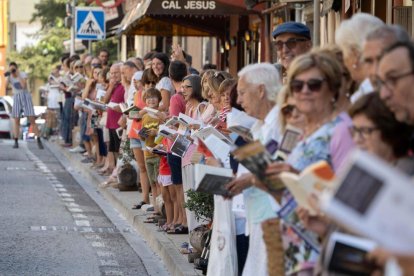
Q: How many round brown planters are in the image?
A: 2